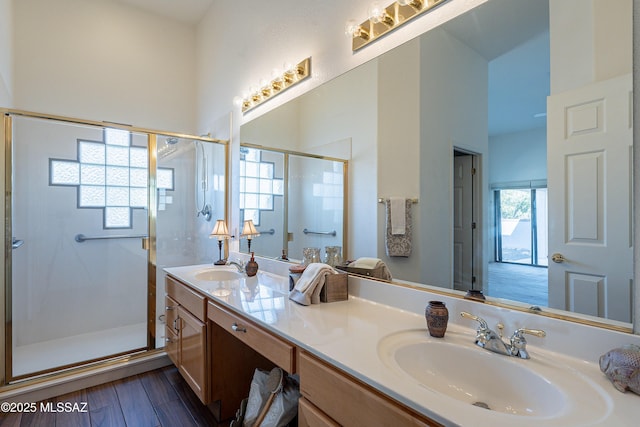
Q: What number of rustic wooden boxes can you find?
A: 1